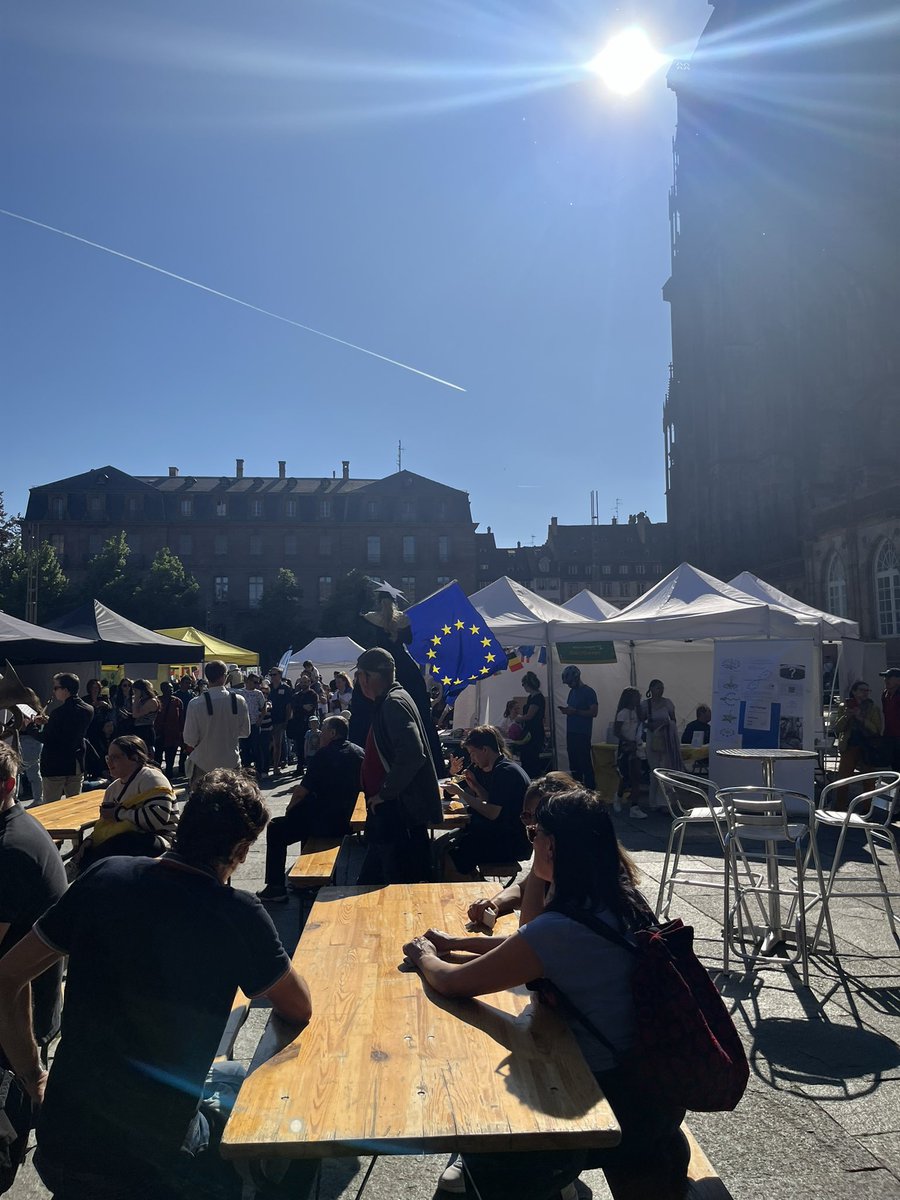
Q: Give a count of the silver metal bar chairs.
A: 3